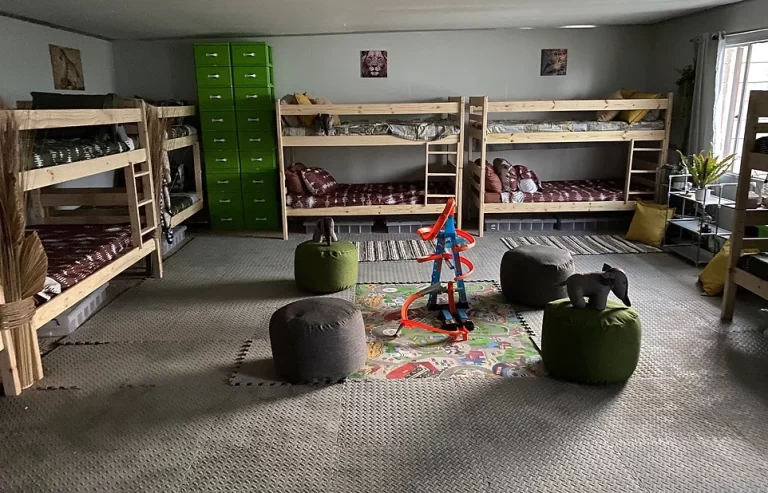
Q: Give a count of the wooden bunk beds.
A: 5